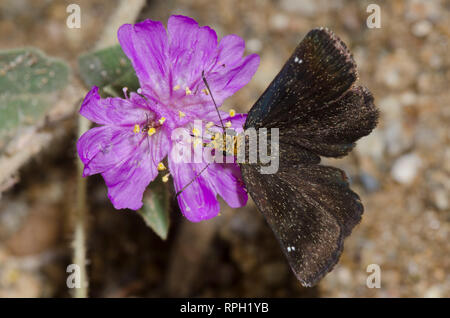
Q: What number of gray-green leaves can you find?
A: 3